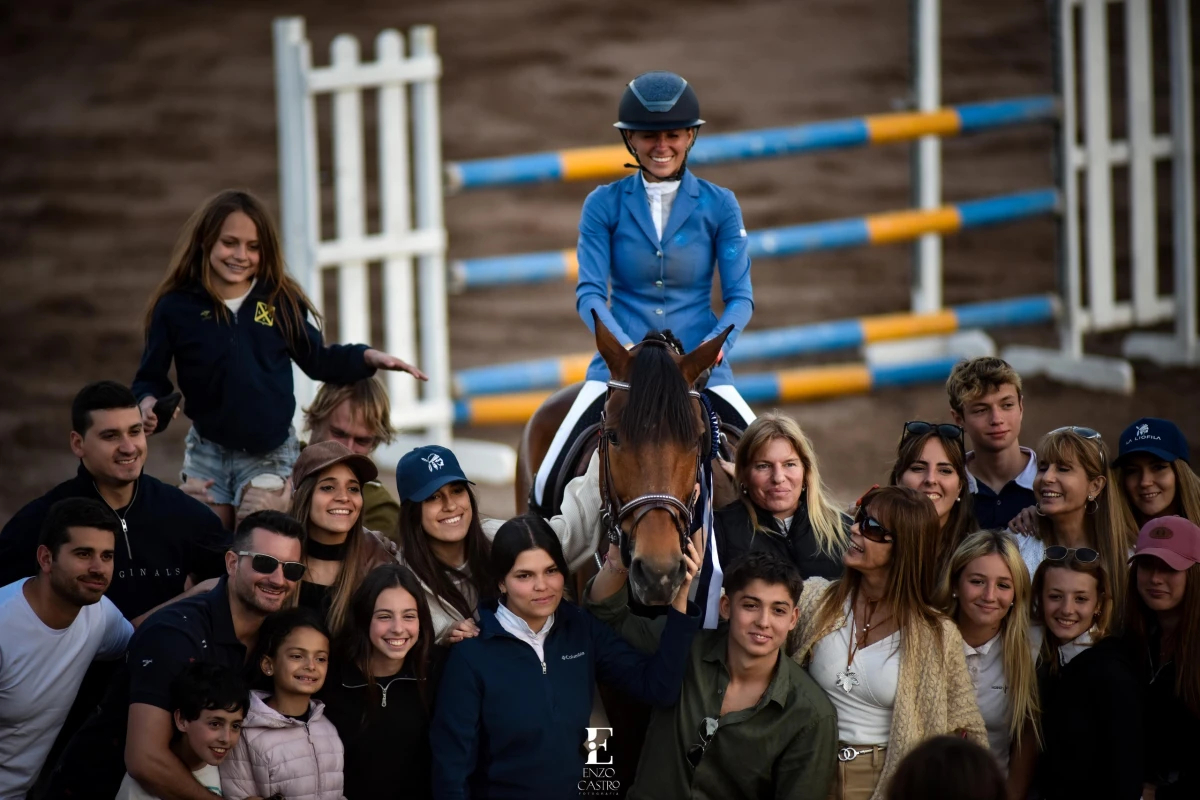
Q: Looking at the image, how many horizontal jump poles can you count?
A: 4